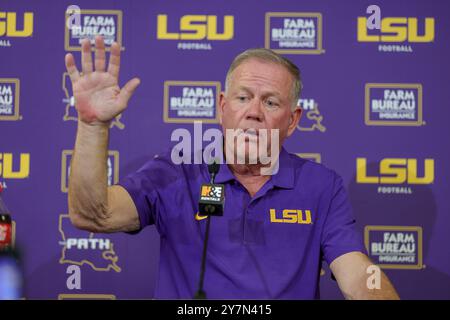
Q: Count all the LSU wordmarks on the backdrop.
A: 5